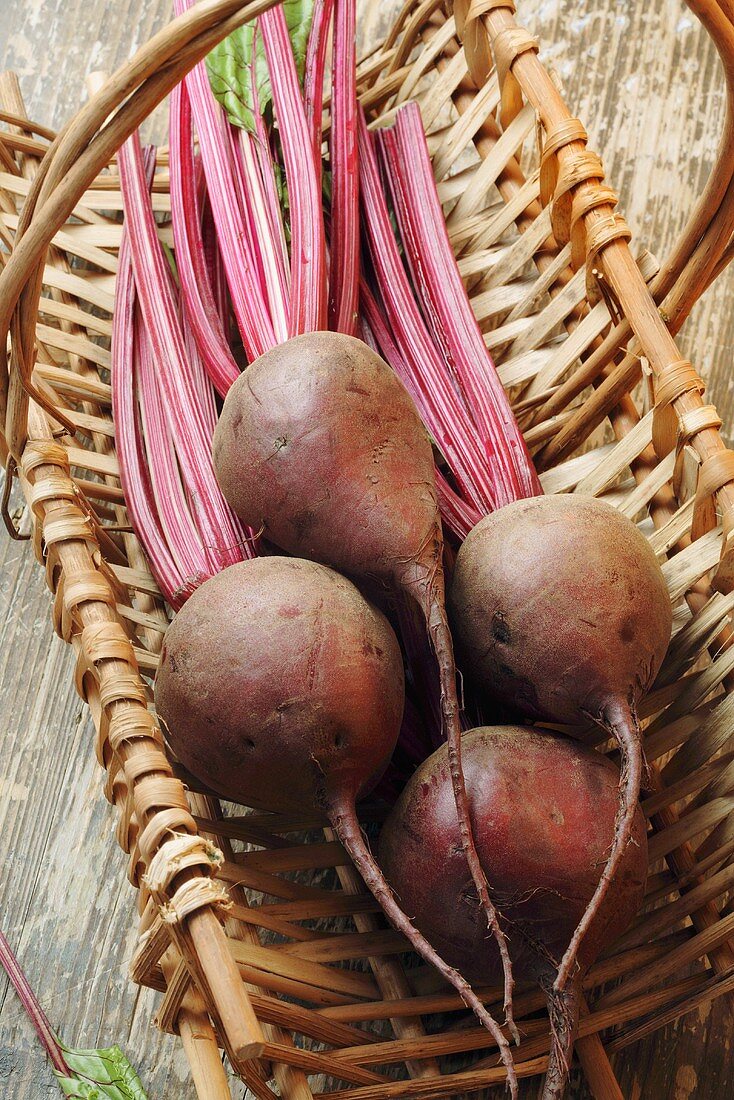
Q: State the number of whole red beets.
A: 4